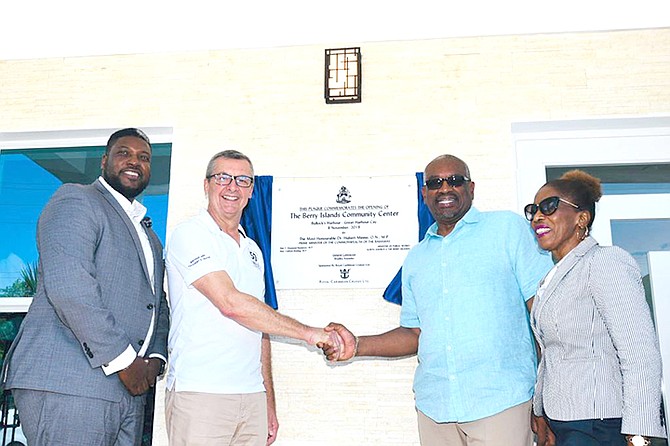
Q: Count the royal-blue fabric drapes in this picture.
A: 2